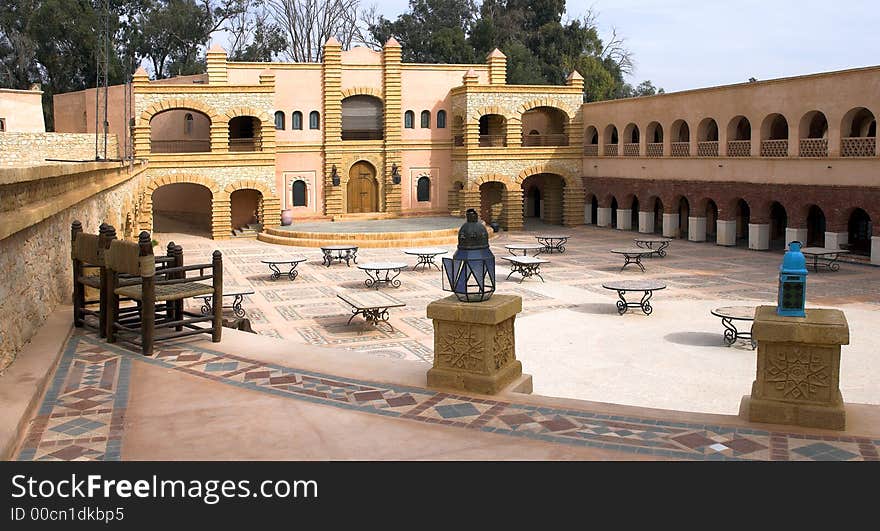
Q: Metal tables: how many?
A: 14